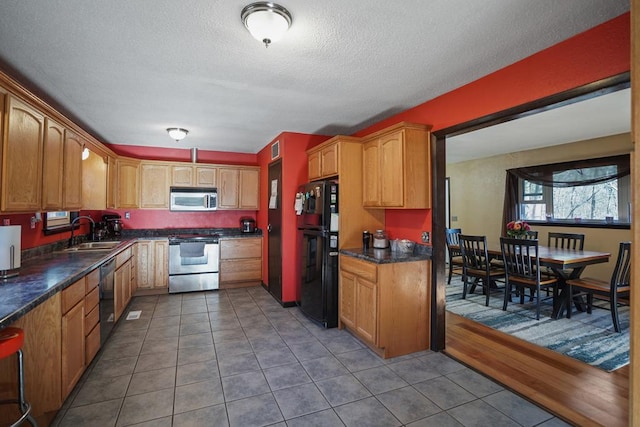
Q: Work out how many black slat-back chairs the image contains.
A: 6